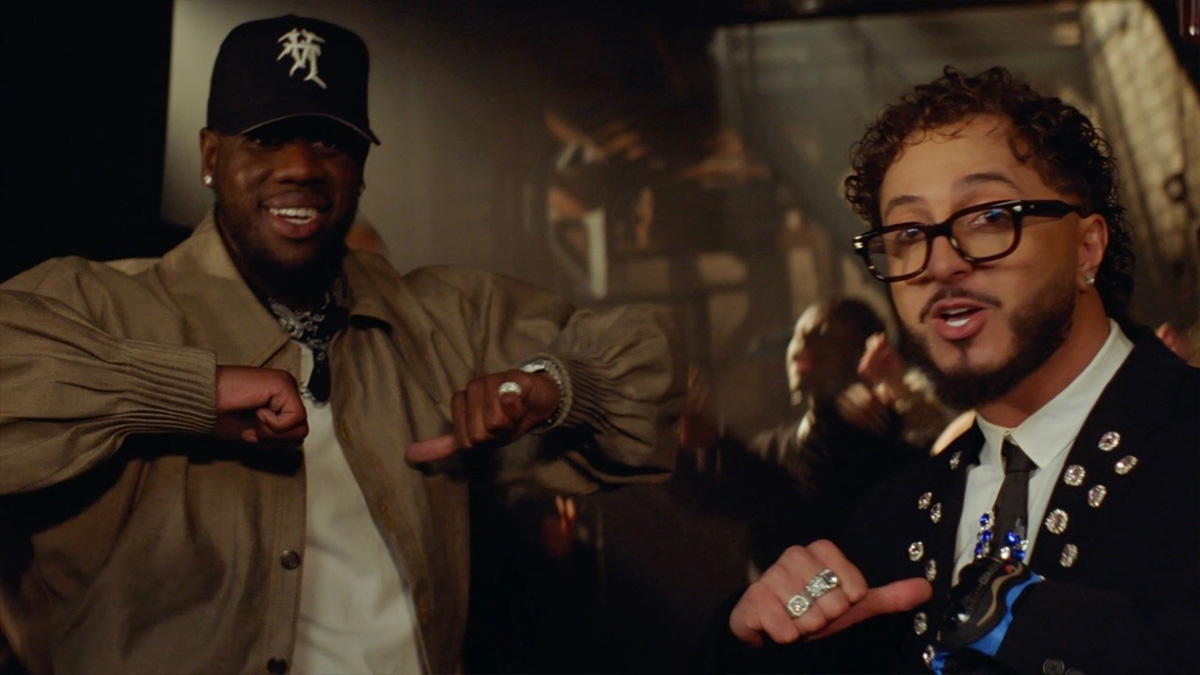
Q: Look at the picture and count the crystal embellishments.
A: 13